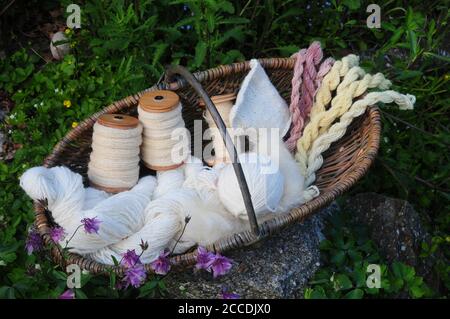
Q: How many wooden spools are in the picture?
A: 3